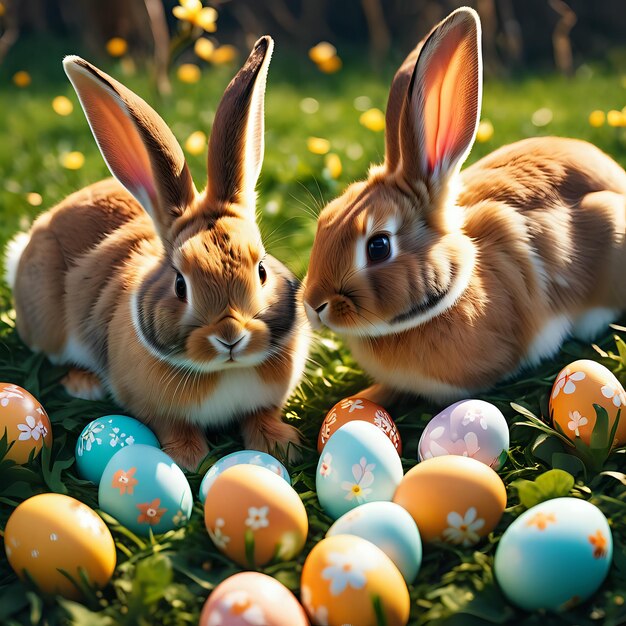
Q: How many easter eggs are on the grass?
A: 15